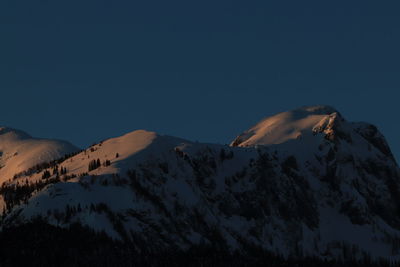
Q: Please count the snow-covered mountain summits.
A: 3